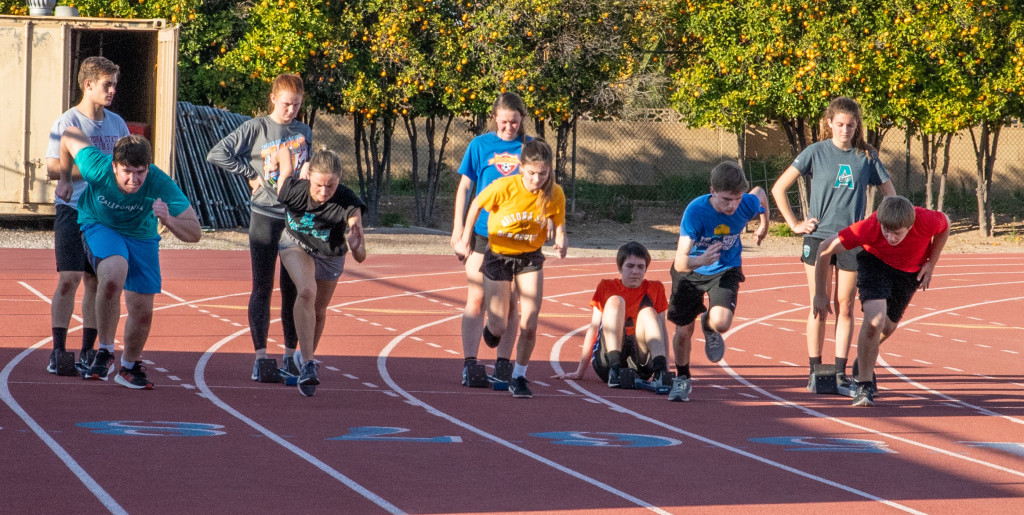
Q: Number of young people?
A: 10